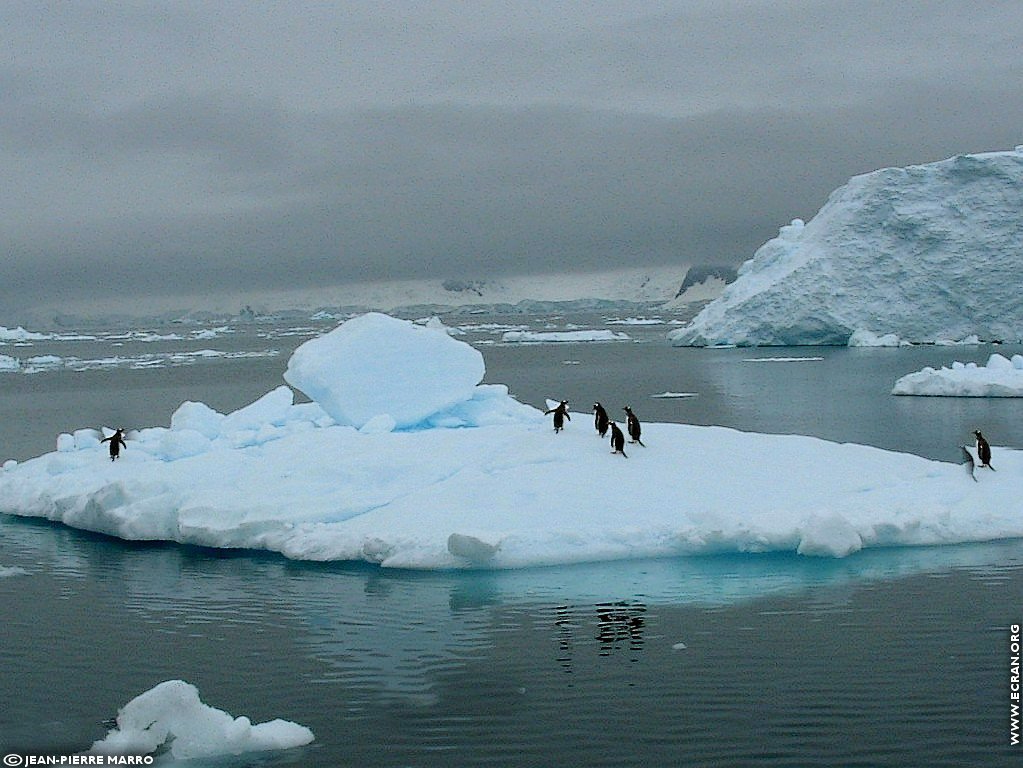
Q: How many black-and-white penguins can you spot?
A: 6